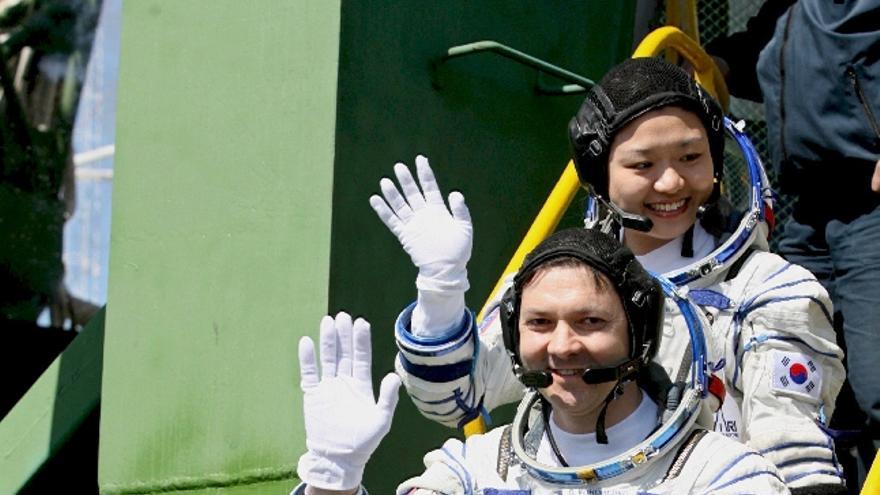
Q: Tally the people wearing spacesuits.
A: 2